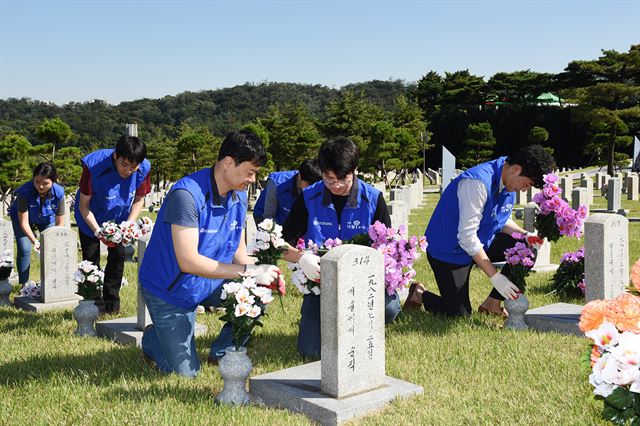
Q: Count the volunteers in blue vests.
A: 6